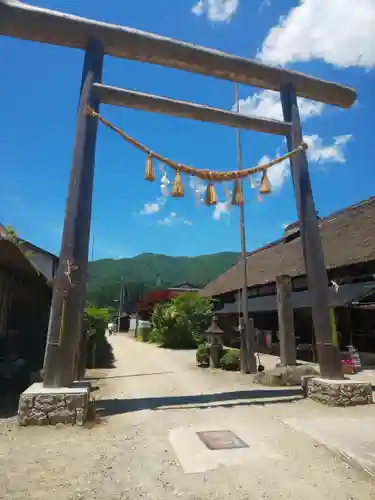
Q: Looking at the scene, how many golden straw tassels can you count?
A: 5